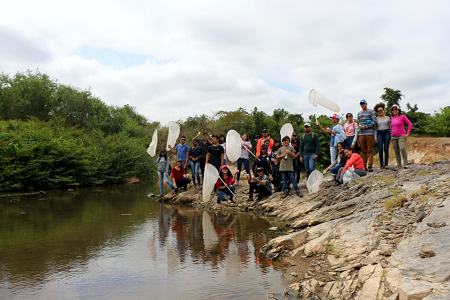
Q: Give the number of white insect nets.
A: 7